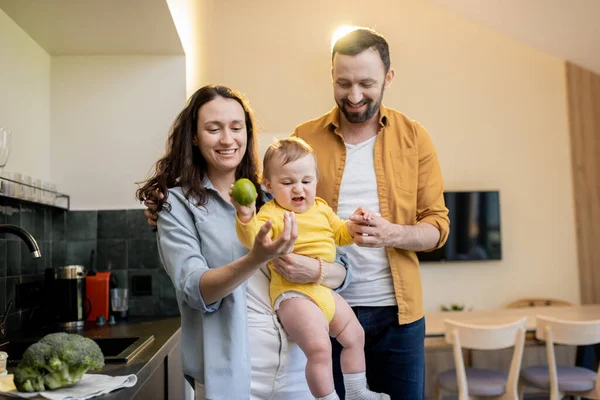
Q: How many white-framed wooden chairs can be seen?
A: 2